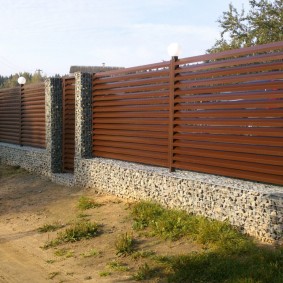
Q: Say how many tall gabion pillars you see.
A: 2